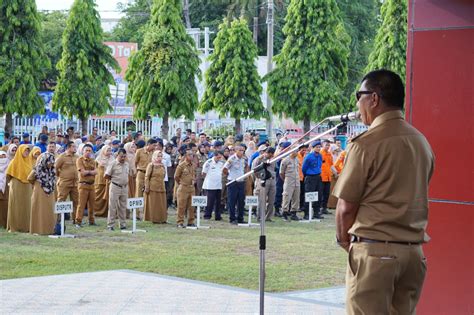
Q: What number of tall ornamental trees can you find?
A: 6